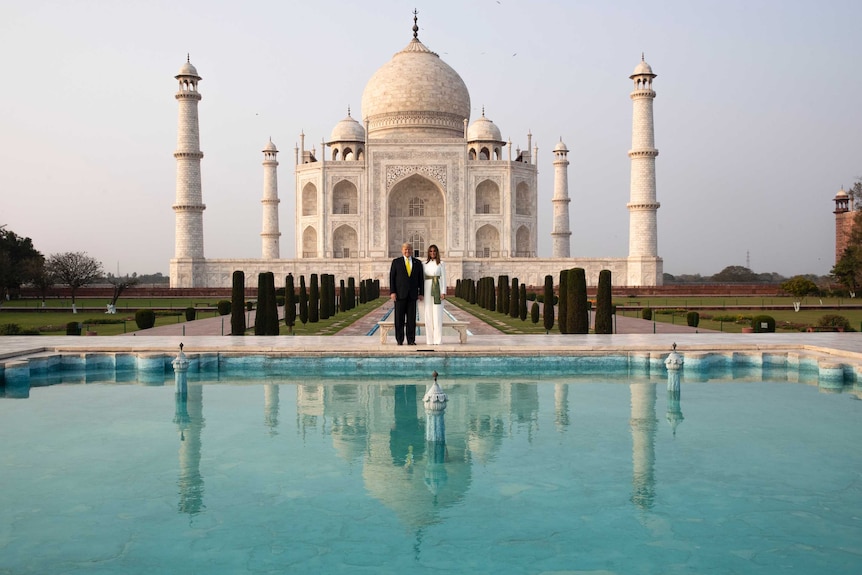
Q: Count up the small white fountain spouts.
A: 3